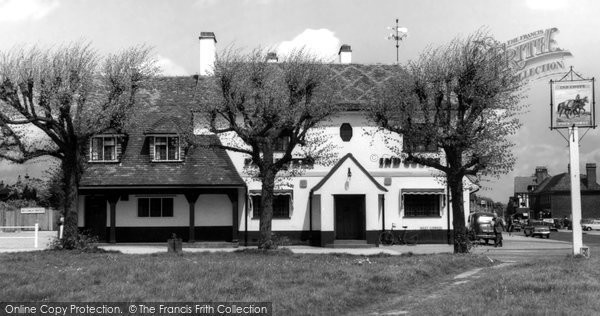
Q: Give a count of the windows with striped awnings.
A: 2